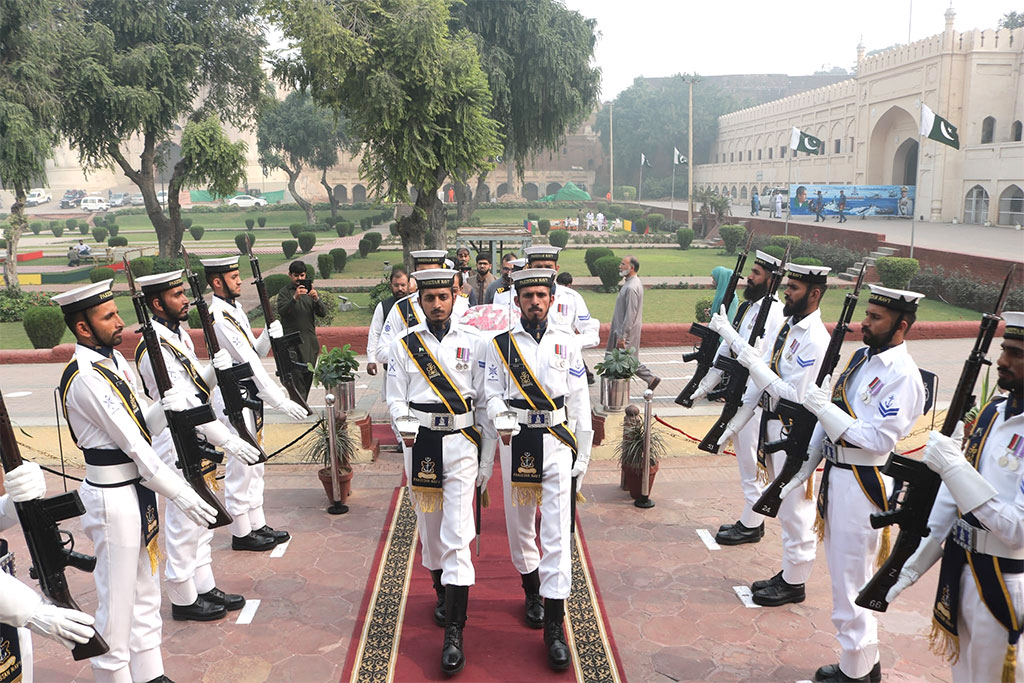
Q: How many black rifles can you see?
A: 8